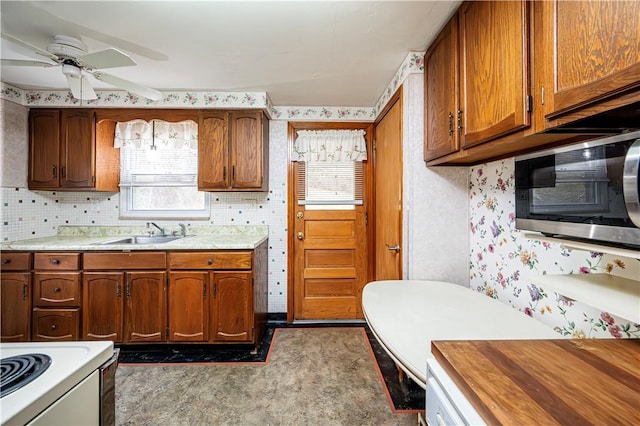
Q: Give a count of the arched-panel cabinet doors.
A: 12